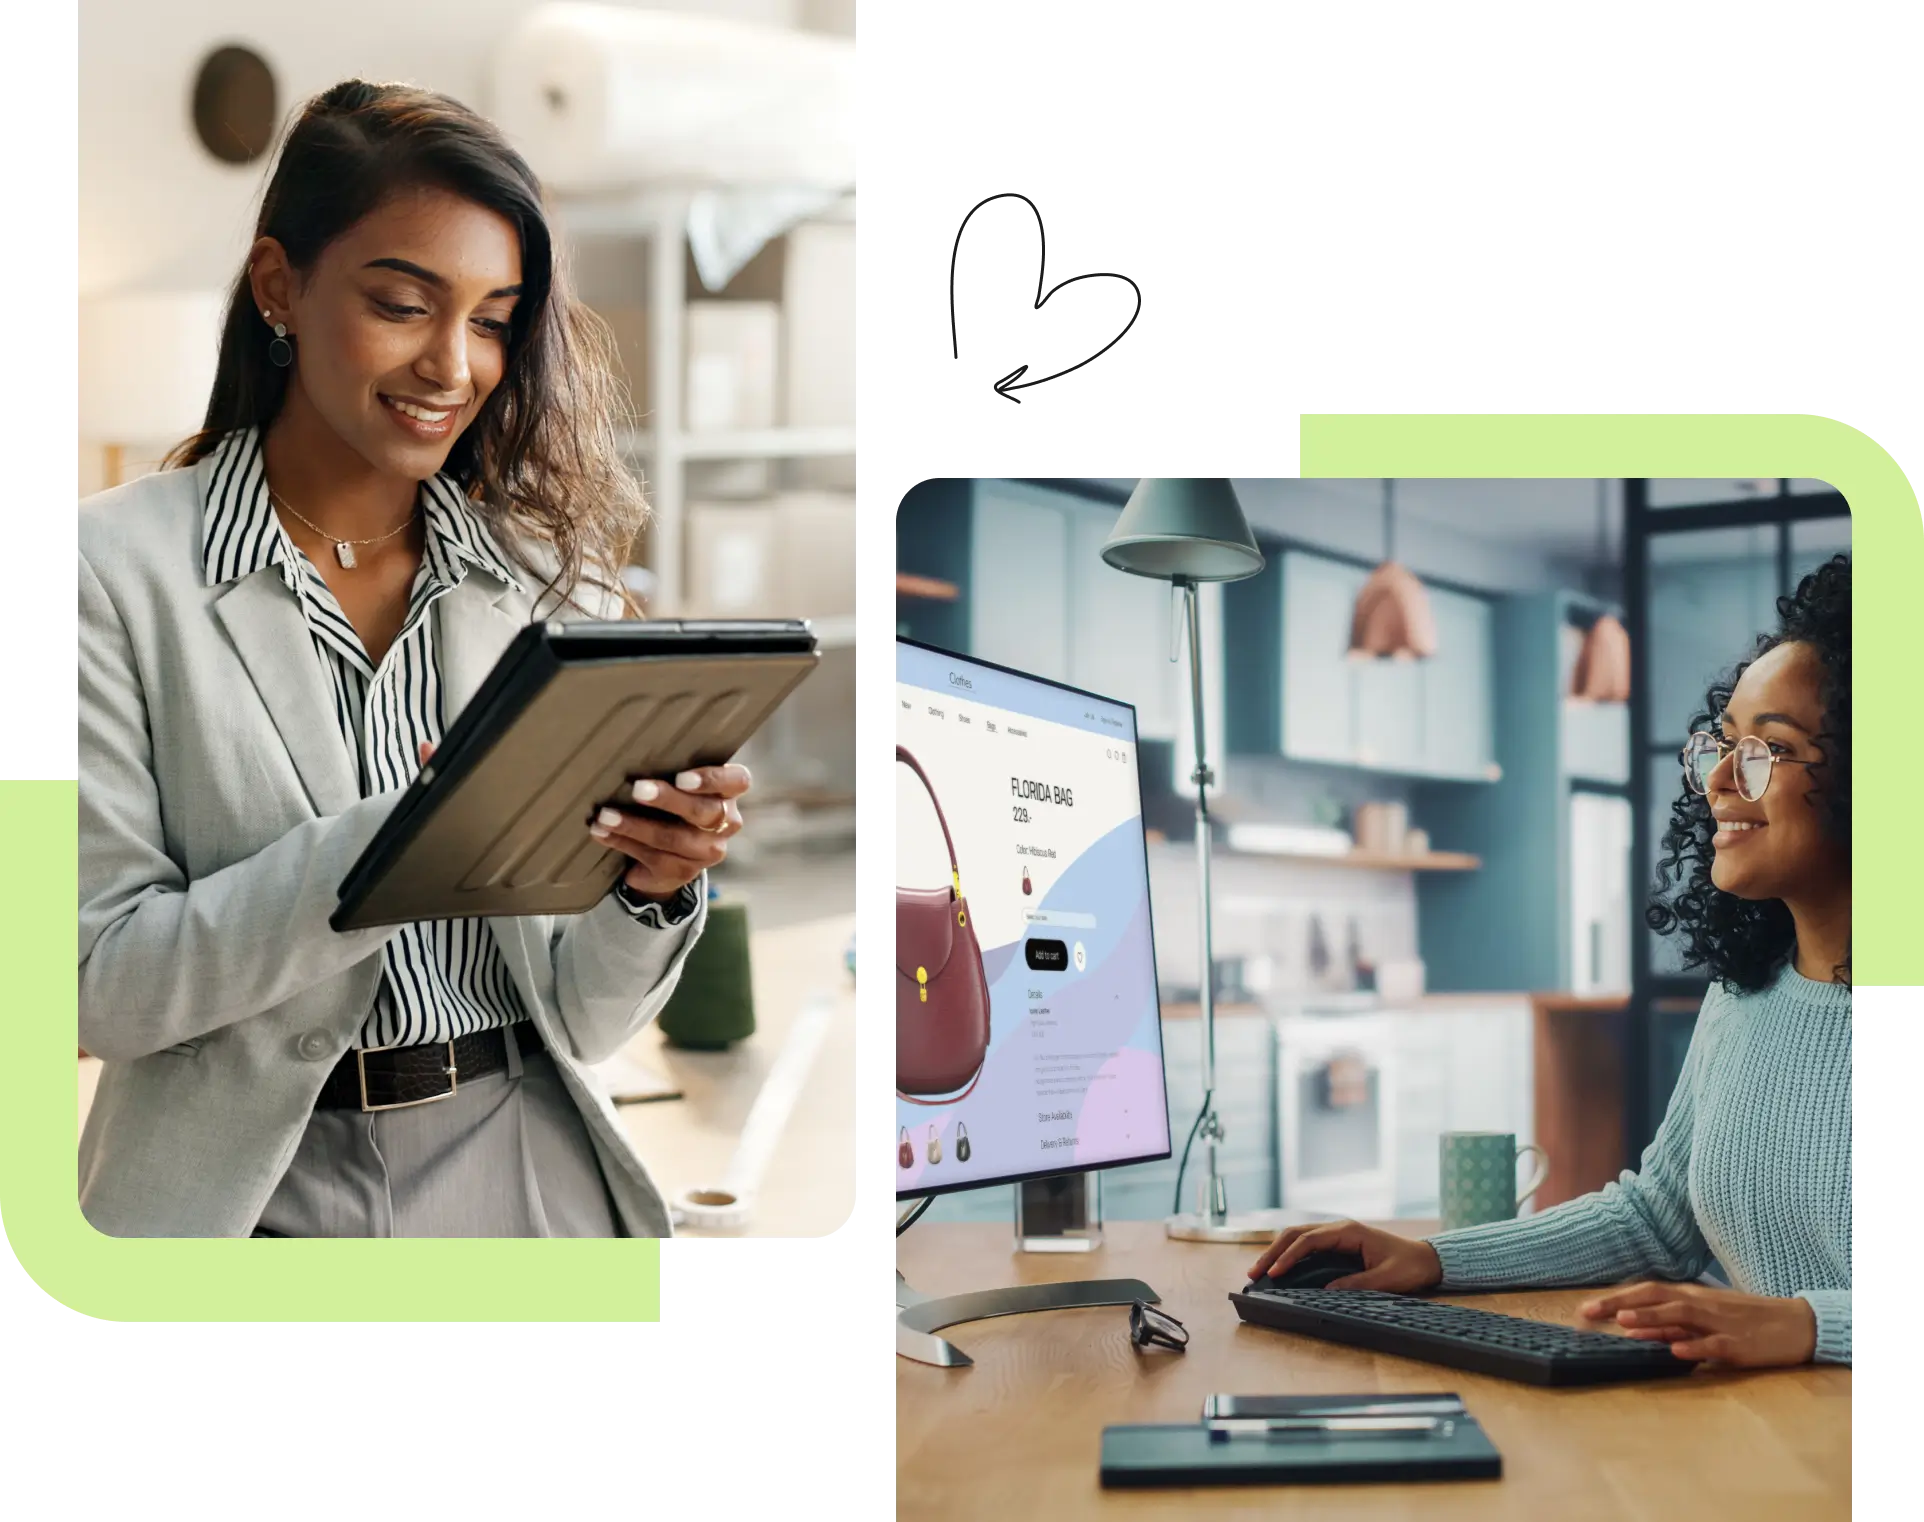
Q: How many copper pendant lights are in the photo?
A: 2